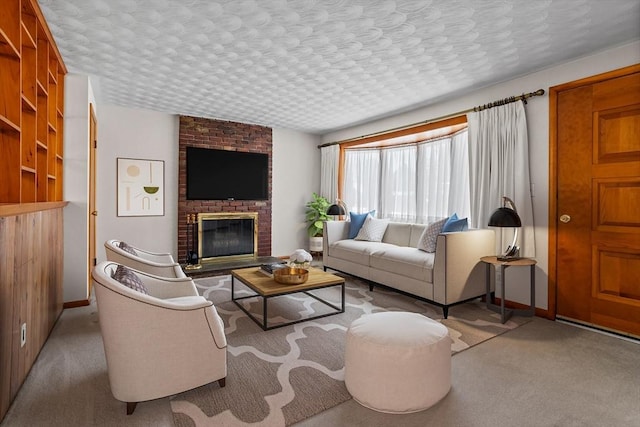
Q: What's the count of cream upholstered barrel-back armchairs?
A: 2